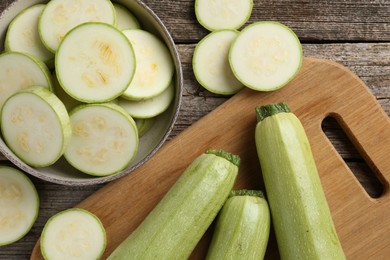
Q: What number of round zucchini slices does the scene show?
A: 14